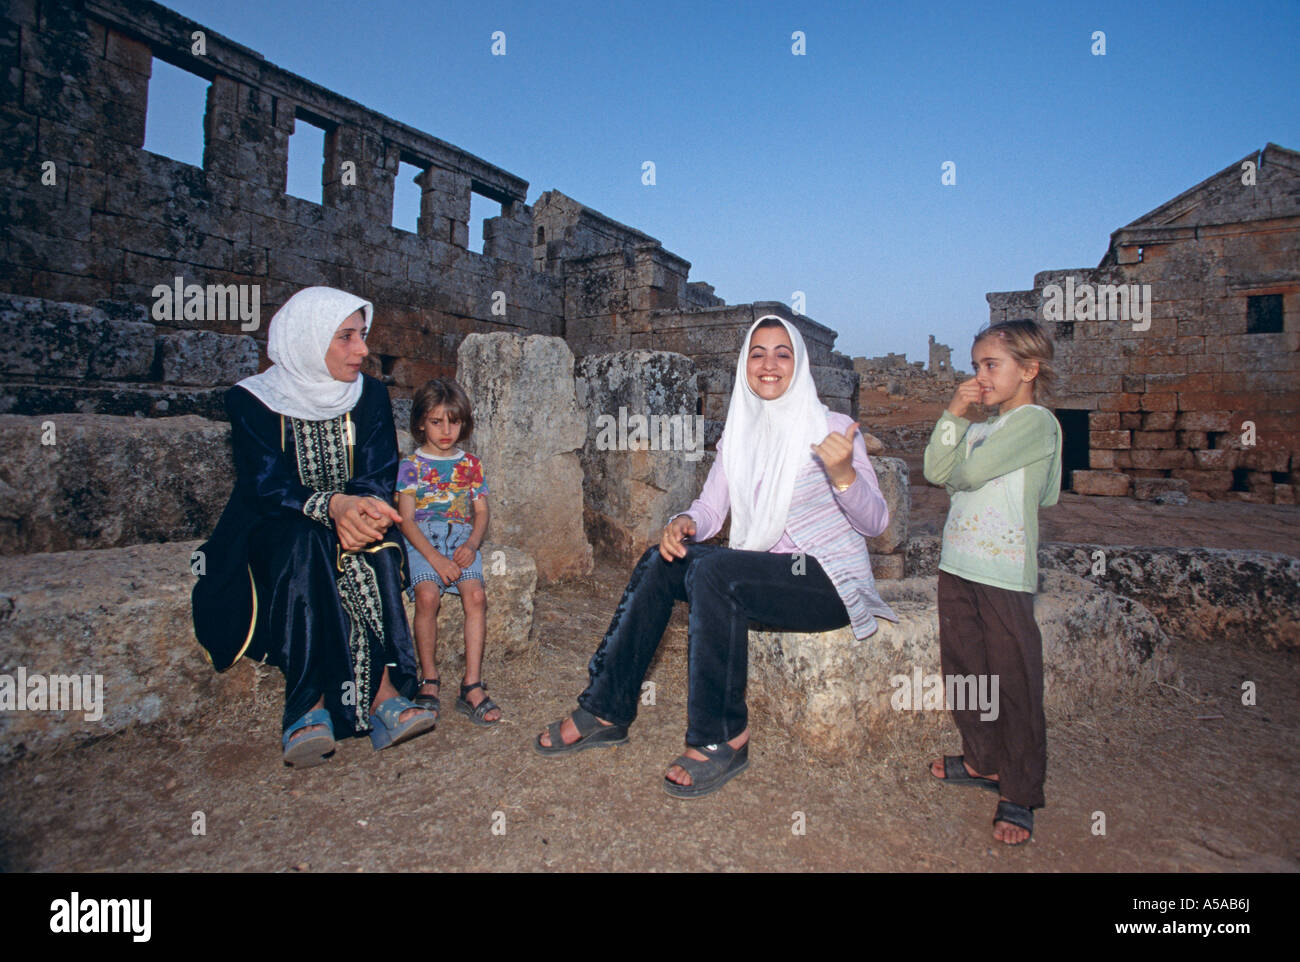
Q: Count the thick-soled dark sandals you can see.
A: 2